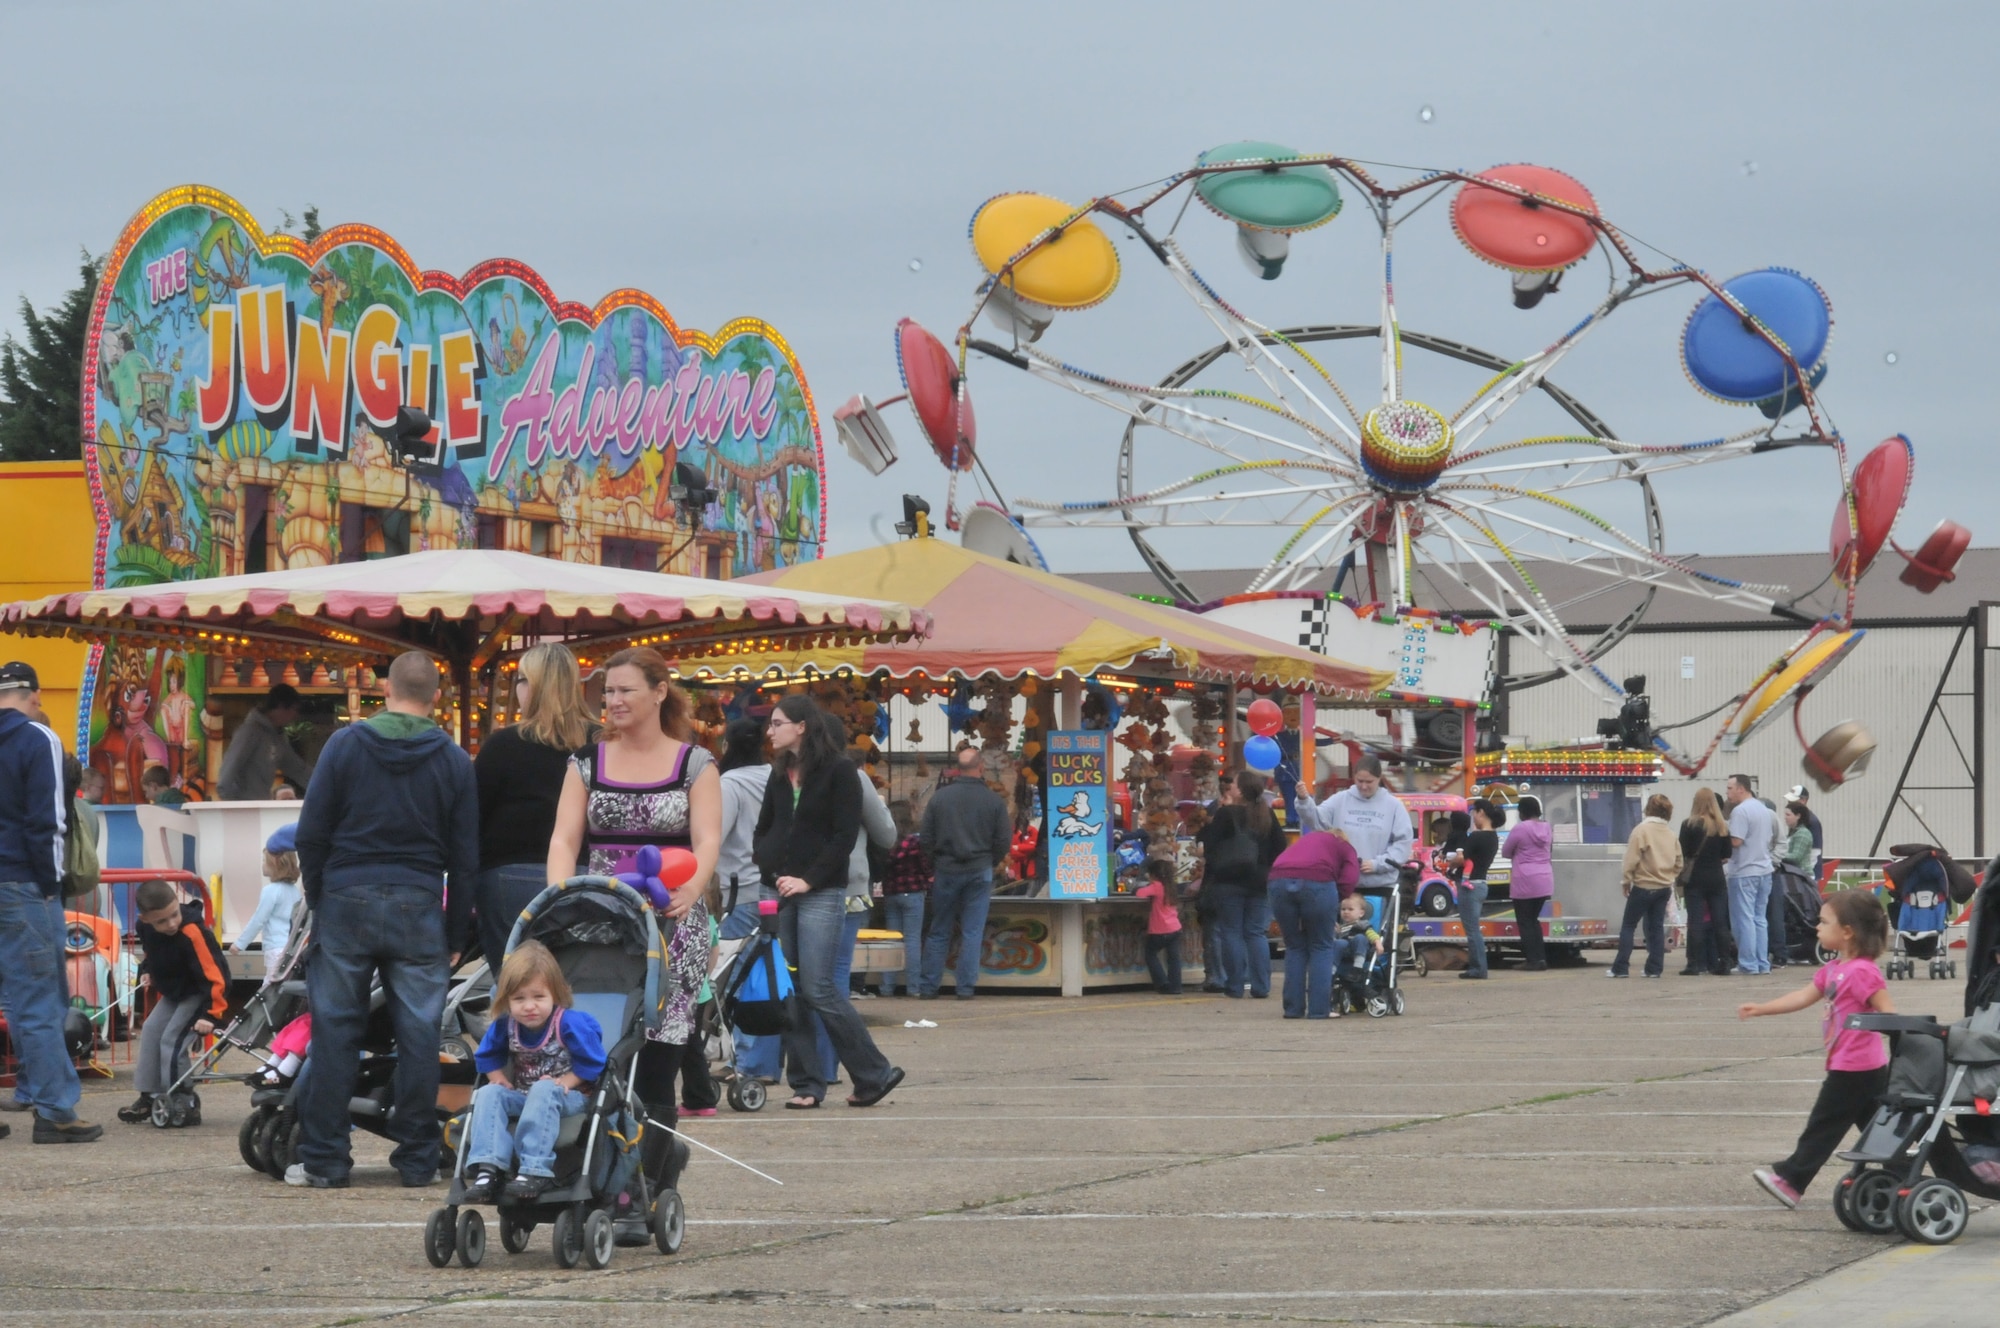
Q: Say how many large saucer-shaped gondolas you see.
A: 8